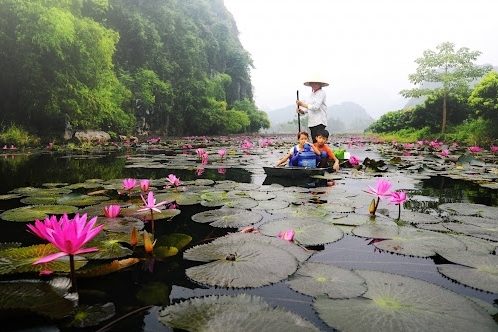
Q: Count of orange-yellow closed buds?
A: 3